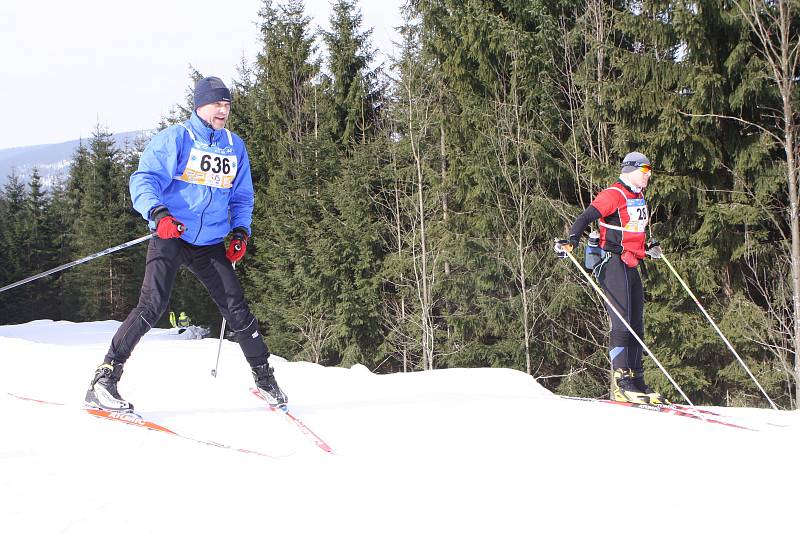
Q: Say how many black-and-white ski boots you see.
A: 2